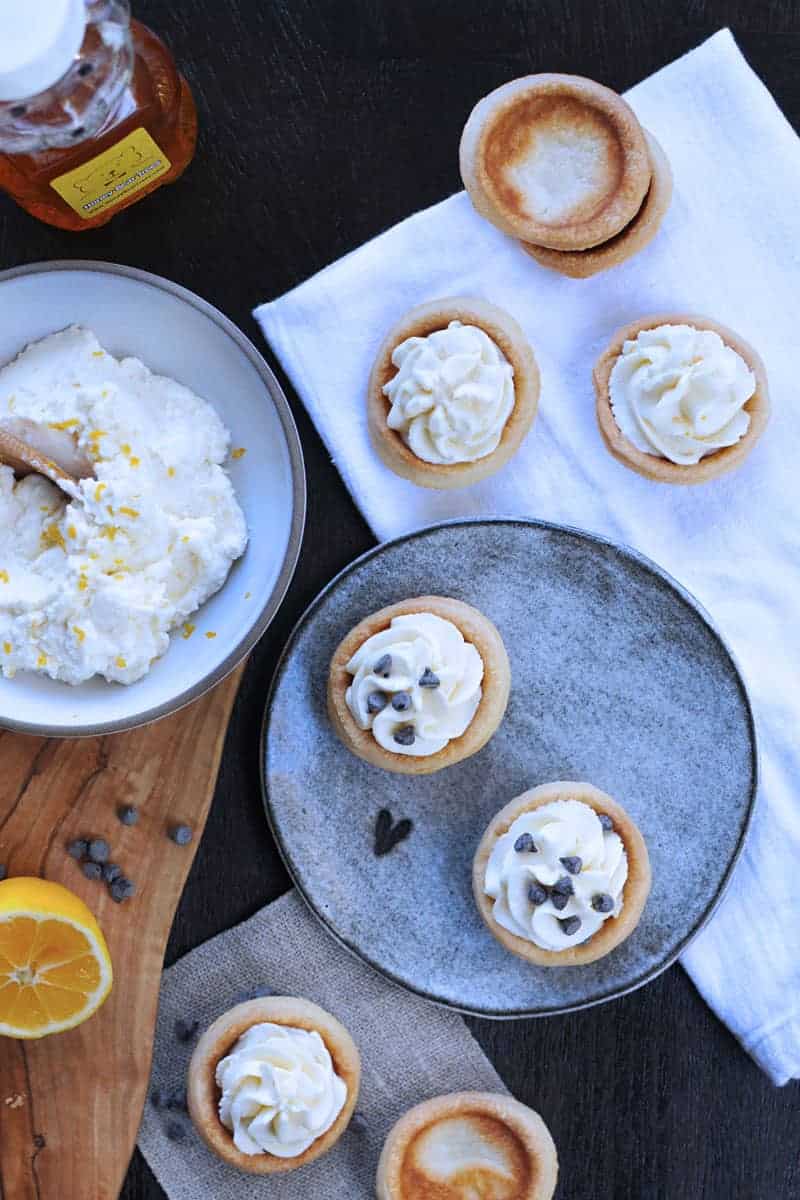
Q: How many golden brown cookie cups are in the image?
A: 8